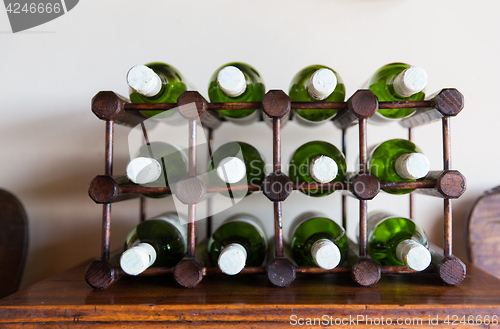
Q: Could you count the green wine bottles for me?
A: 12